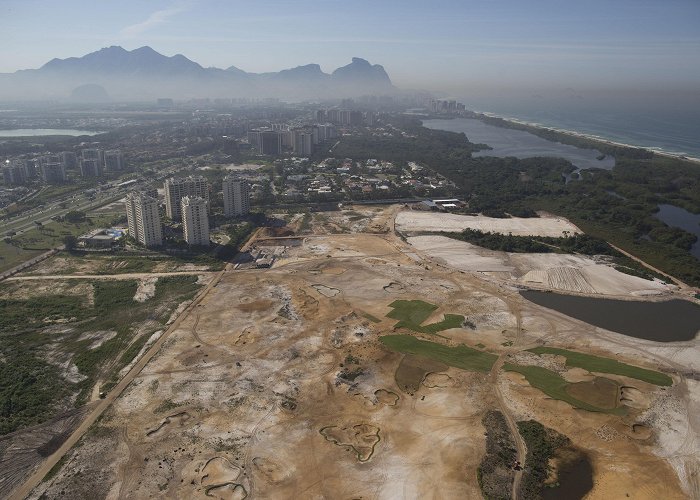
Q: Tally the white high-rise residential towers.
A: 4